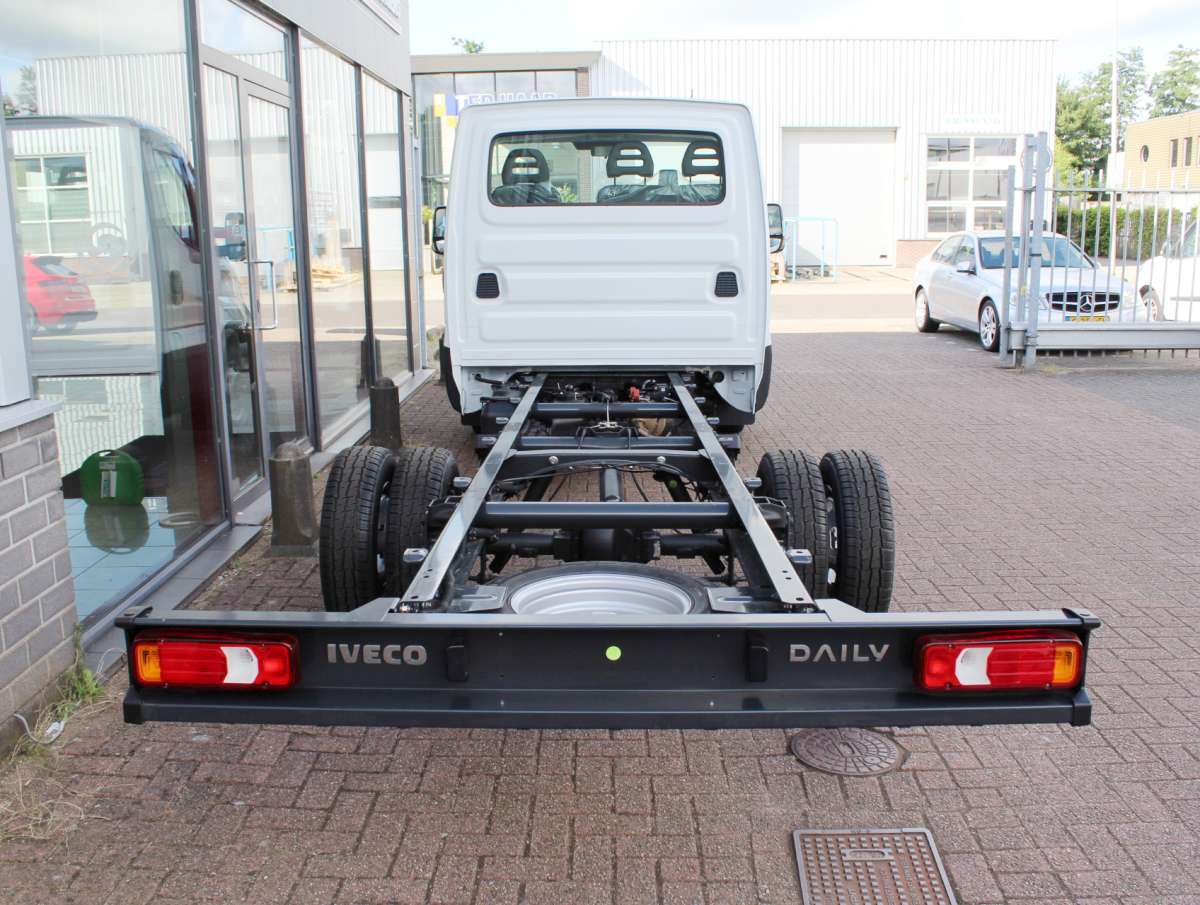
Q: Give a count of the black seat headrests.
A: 3